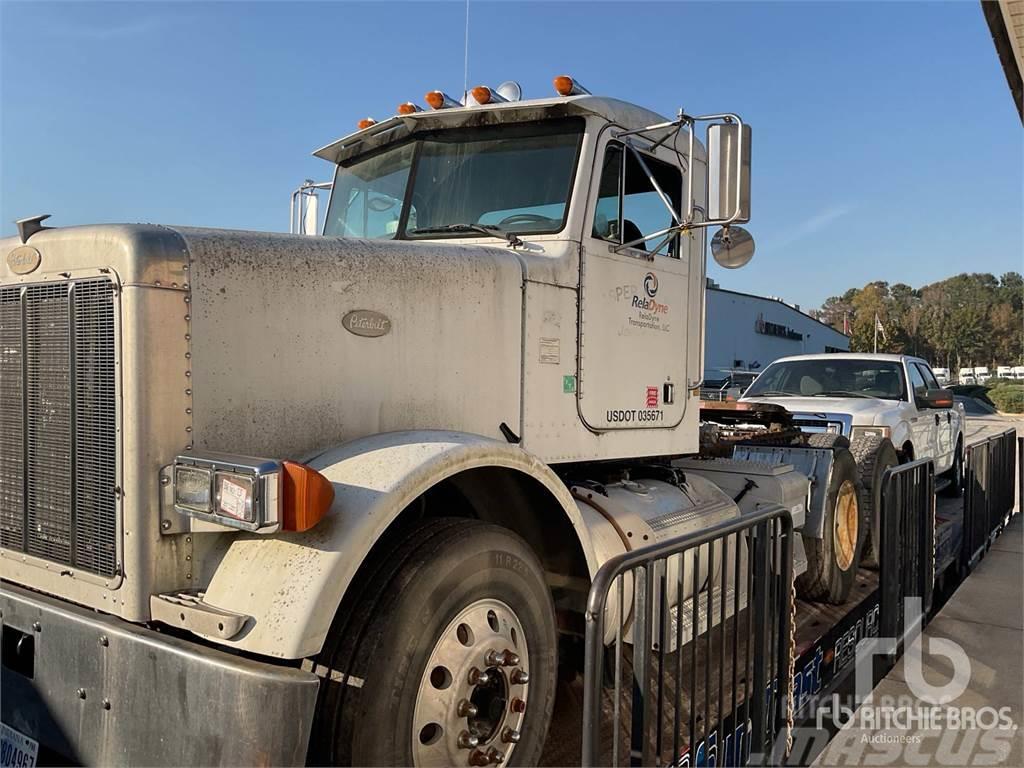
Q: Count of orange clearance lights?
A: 5